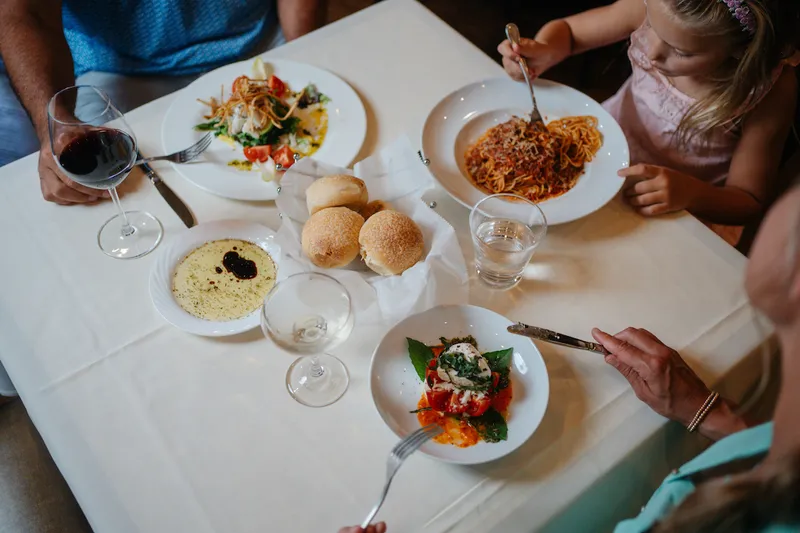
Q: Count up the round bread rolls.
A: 4